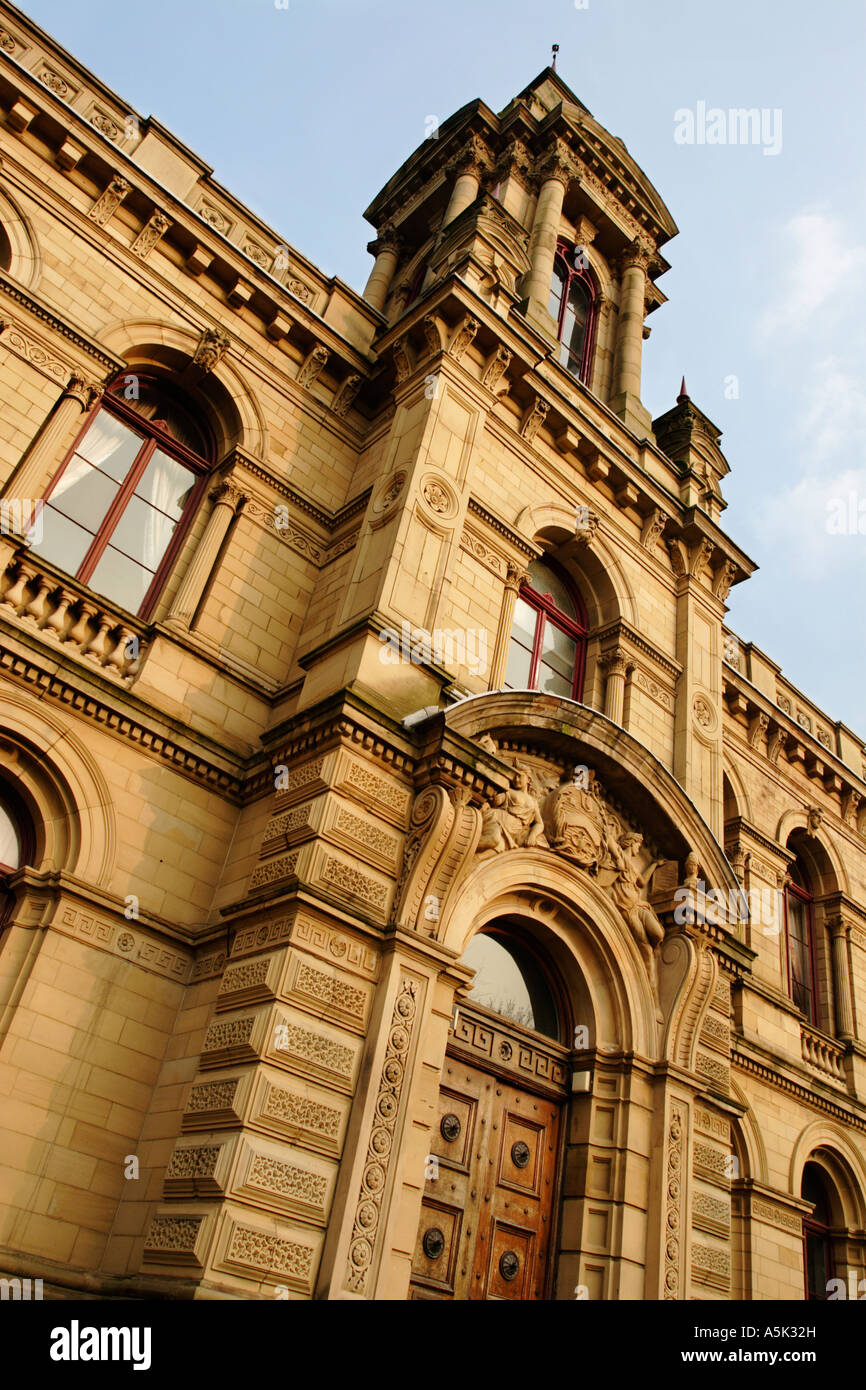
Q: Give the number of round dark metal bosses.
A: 4